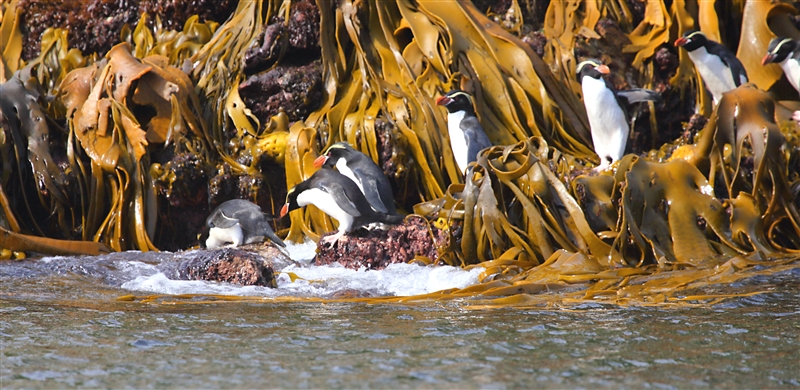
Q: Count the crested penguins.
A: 7